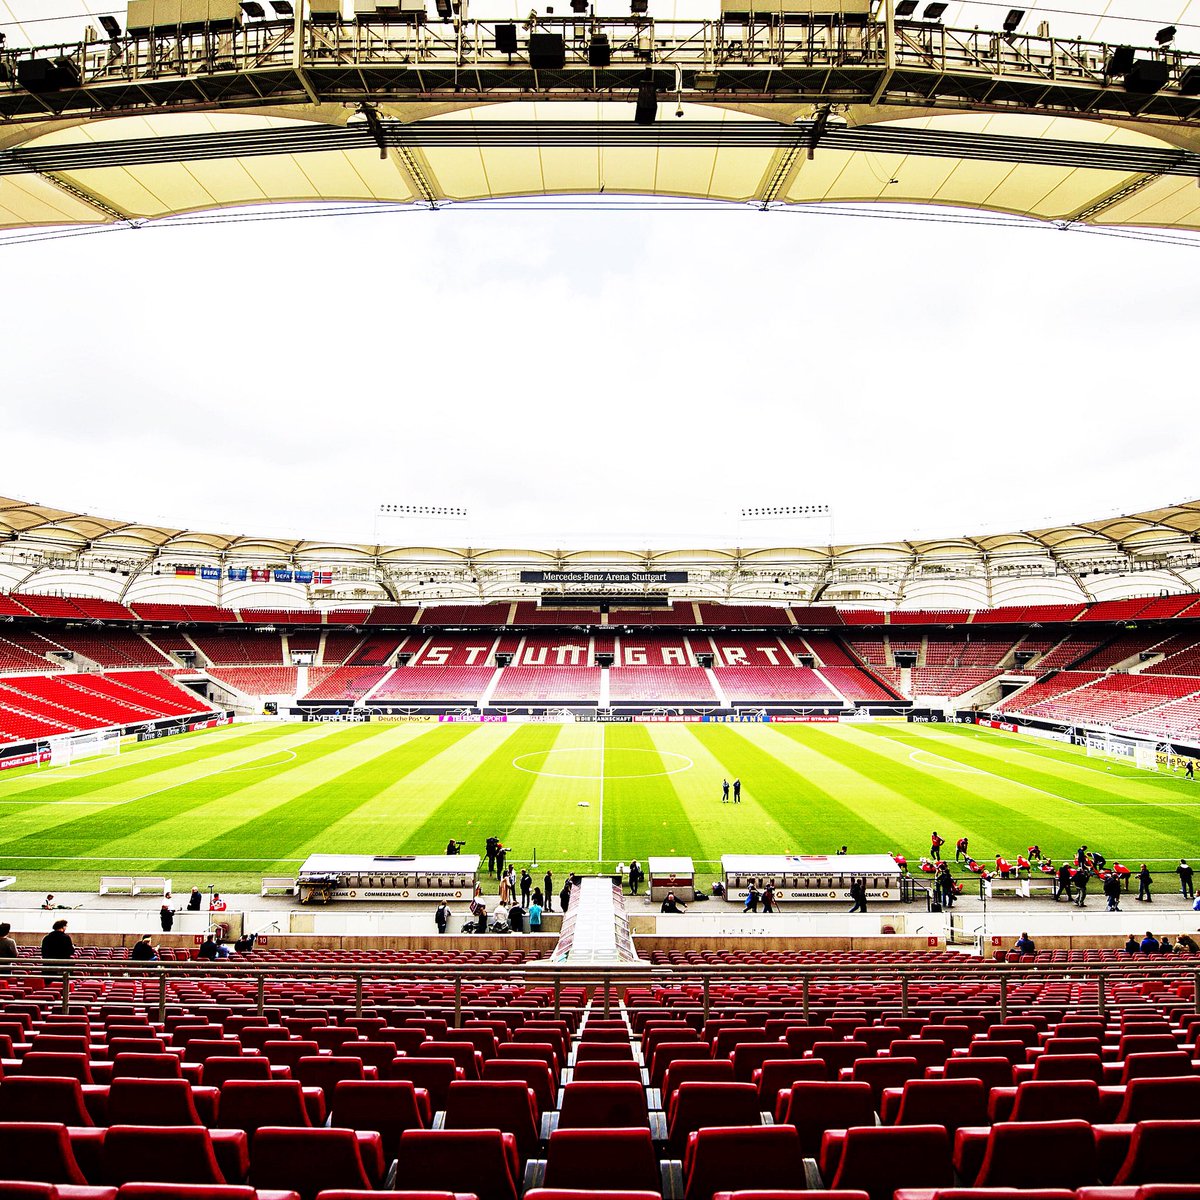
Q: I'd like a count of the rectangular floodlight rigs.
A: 2